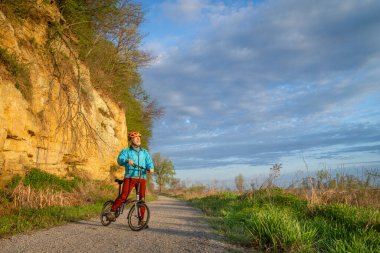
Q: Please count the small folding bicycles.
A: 1